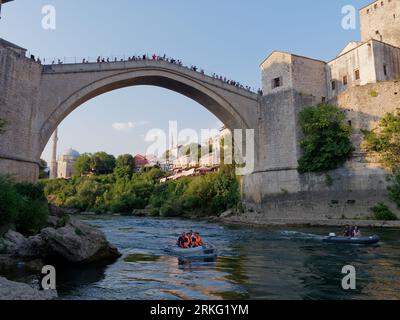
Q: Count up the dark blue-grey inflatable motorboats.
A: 1